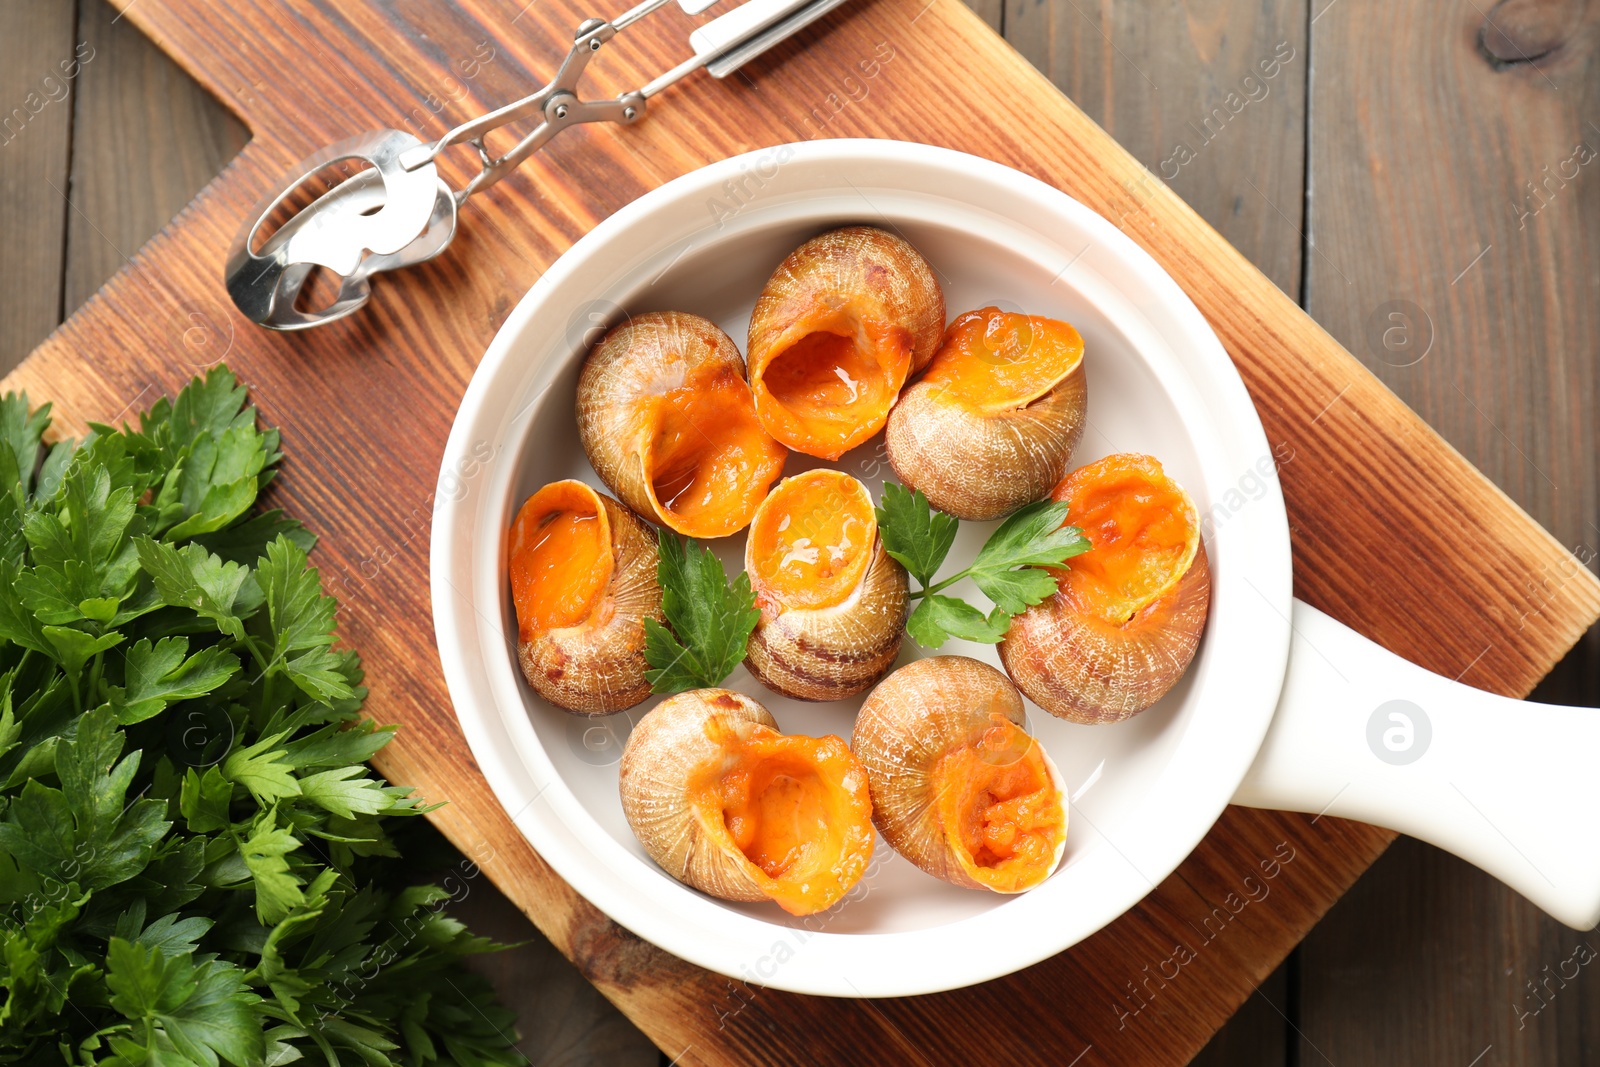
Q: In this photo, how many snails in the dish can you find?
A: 8